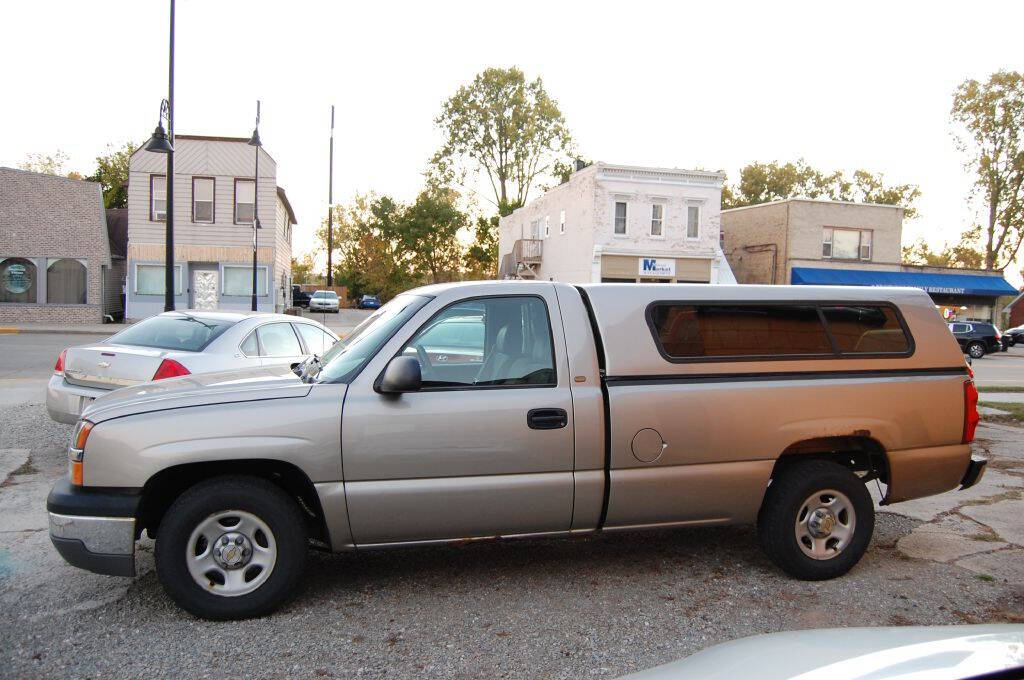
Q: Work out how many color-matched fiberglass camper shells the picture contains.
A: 1